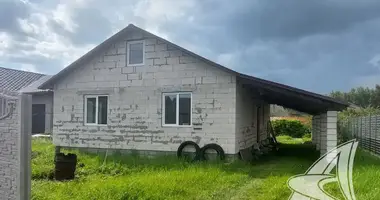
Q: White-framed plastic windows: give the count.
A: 3